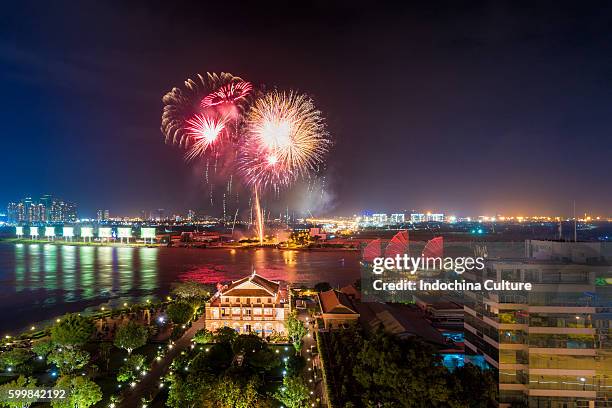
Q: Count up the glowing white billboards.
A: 8